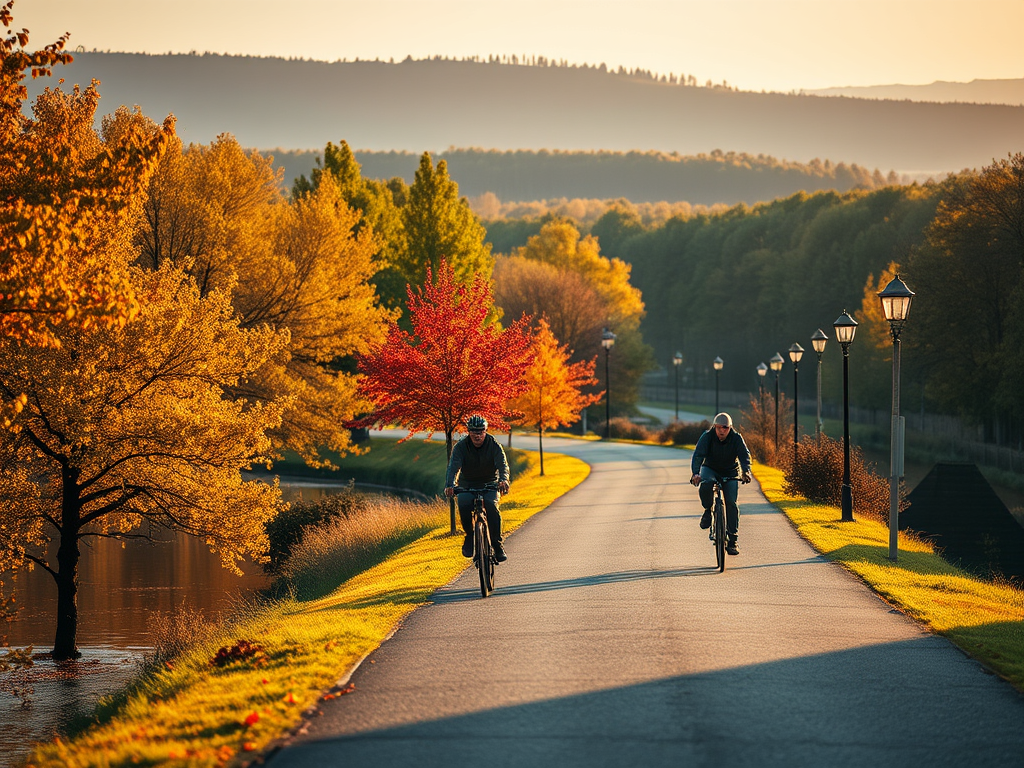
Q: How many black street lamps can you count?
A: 7